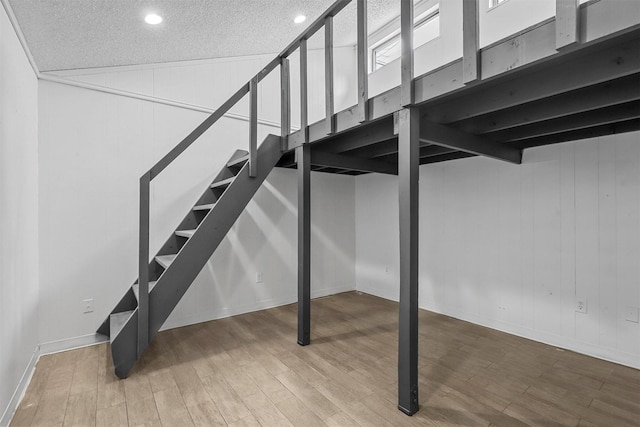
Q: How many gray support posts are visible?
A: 2